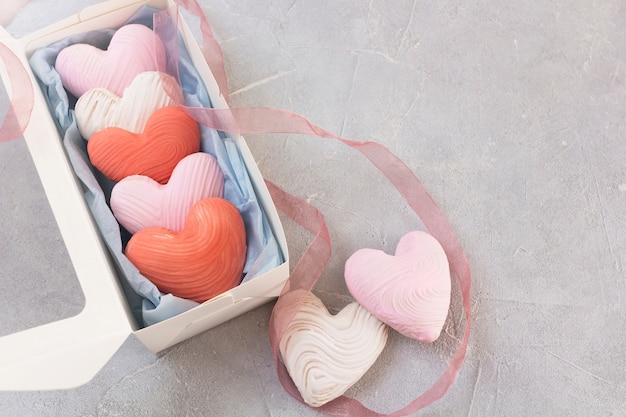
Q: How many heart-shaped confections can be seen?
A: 7